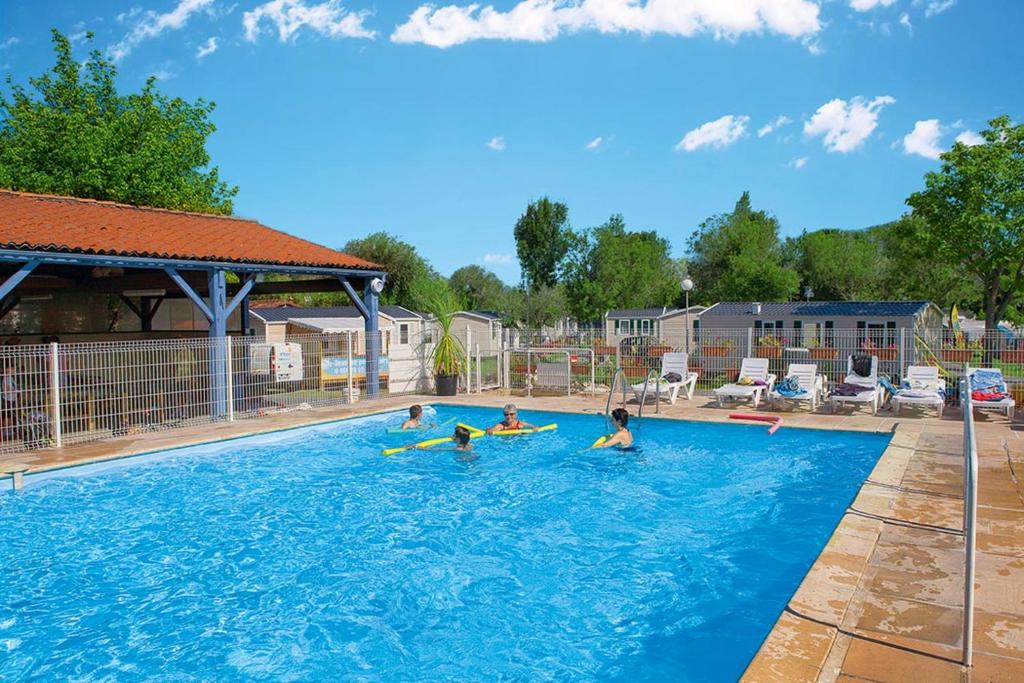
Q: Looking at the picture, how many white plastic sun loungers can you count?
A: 6